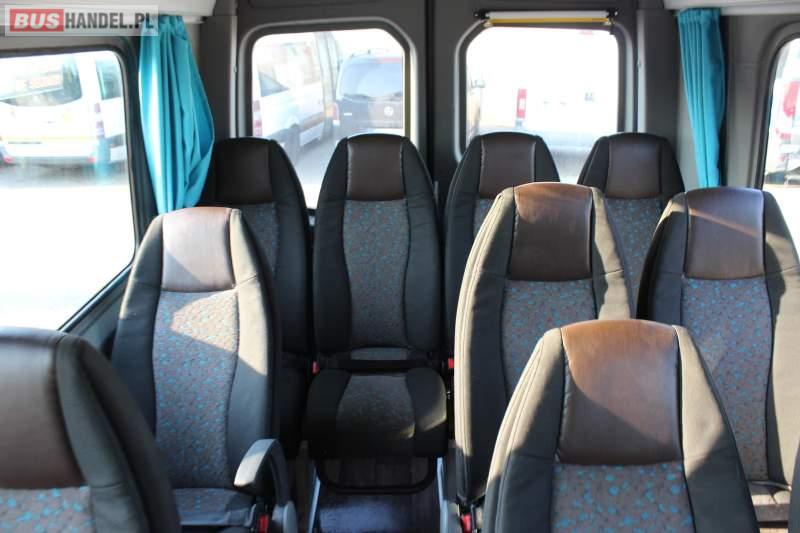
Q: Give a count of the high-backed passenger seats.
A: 9